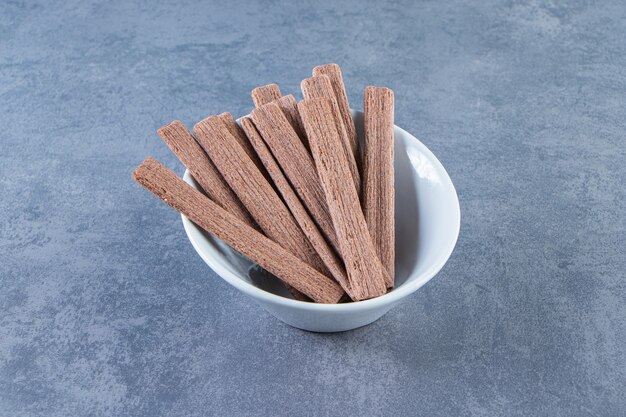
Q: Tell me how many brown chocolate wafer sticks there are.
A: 12